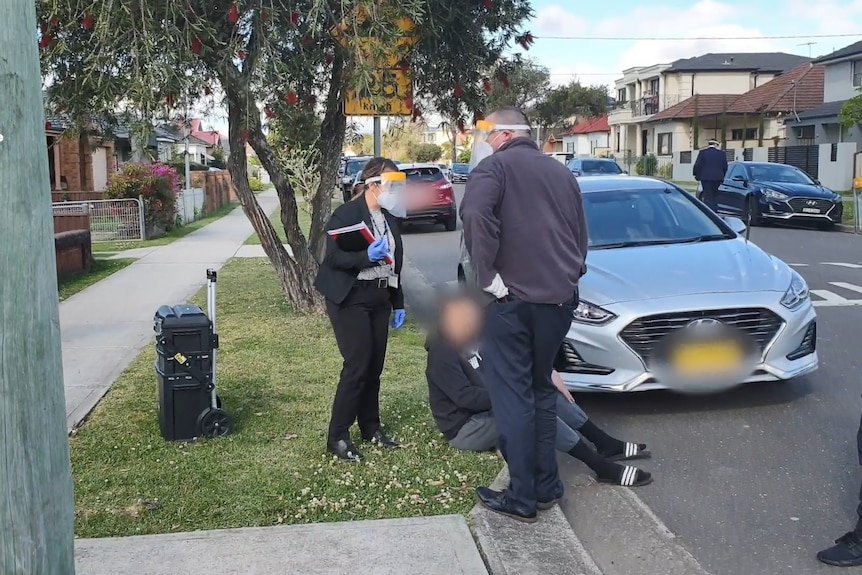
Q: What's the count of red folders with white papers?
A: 1